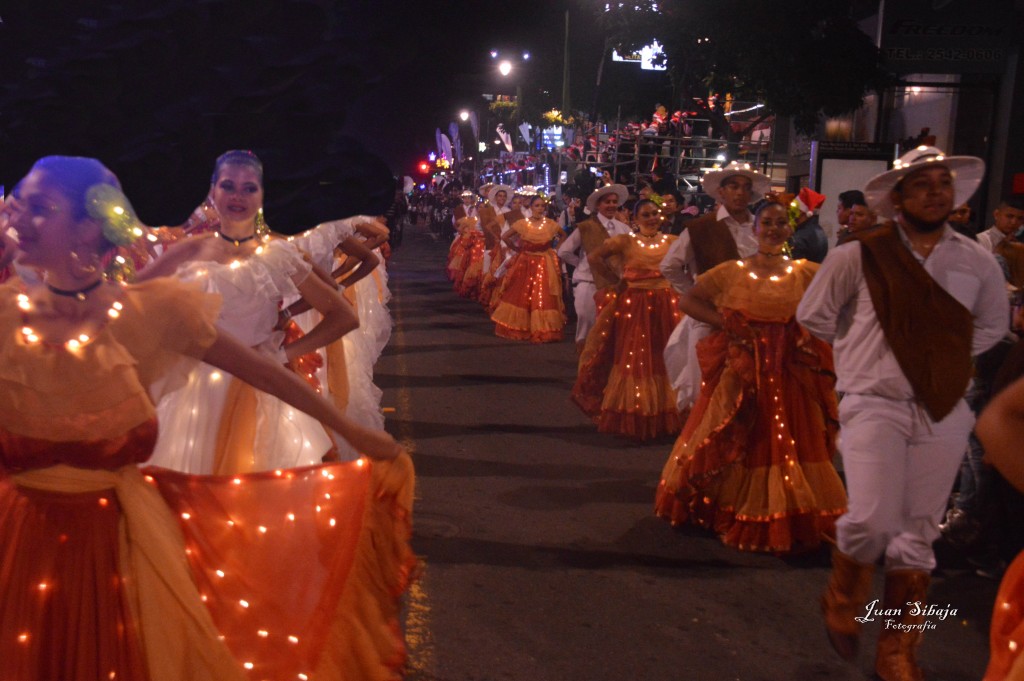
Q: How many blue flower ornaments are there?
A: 0